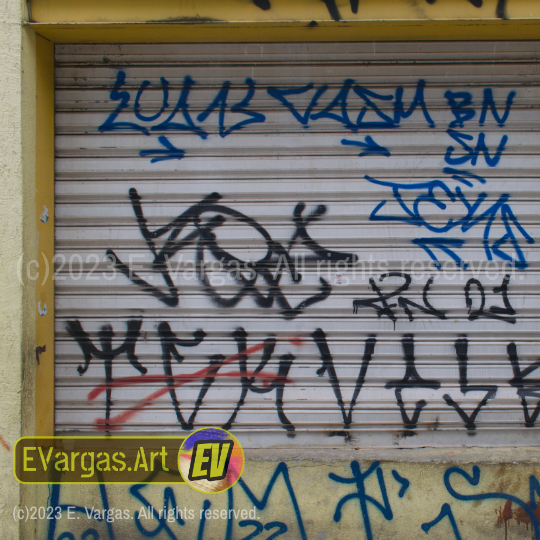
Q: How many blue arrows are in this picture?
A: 2